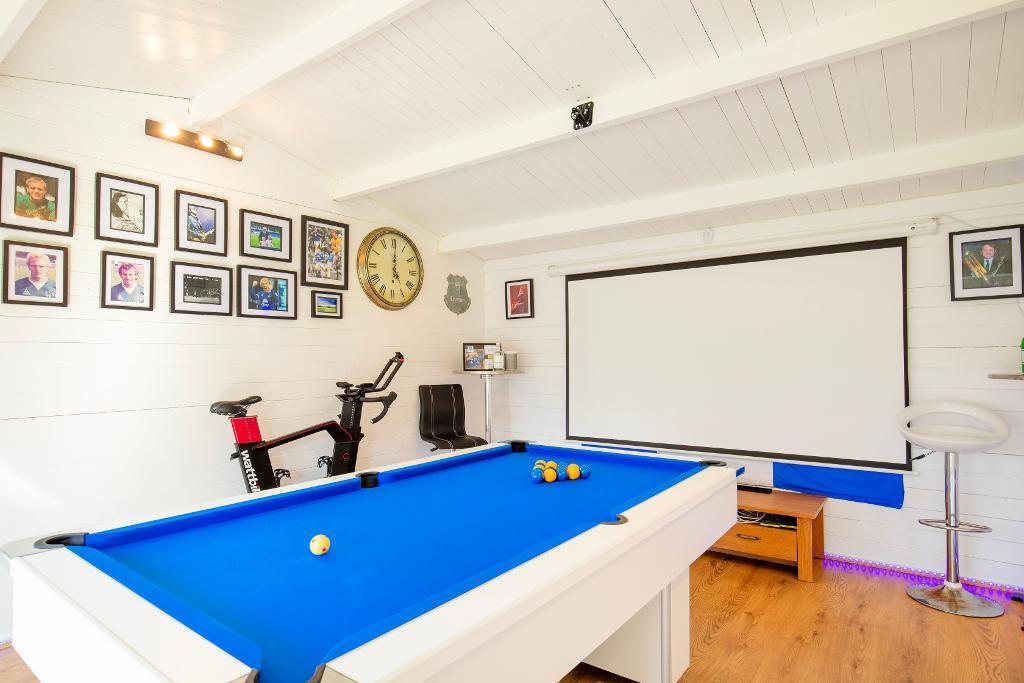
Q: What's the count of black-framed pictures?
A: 13